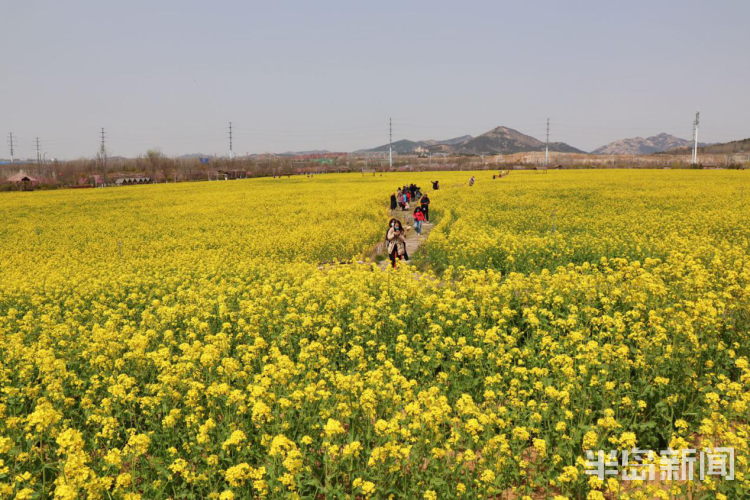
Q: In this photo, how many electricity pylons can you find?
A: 7